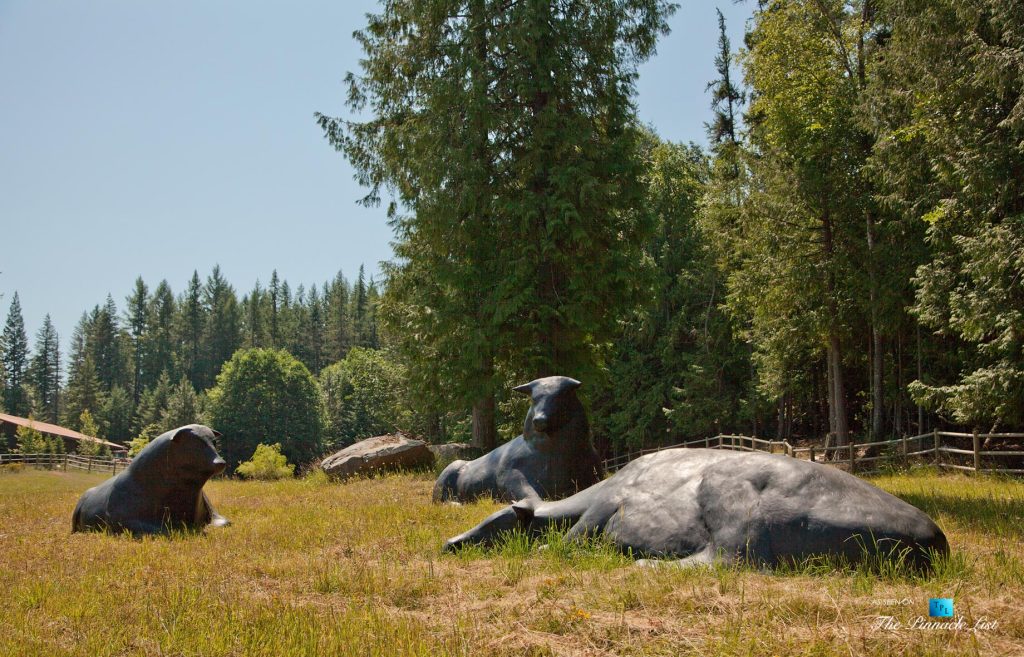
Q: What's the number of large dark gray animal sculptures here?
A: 3